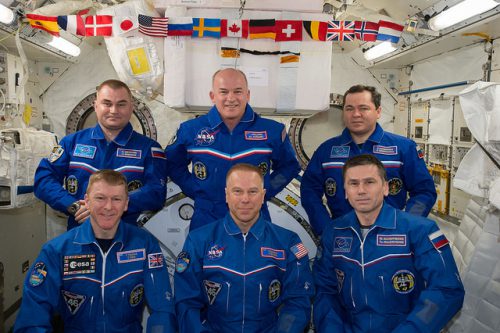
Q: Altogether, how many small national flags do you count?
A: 14